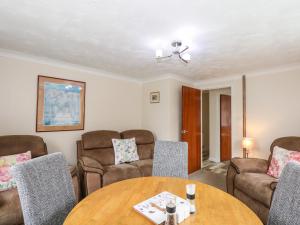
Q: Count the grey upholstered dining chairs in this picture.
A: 3